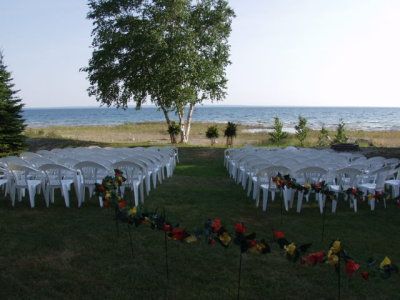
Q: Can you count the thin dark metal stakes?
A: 7